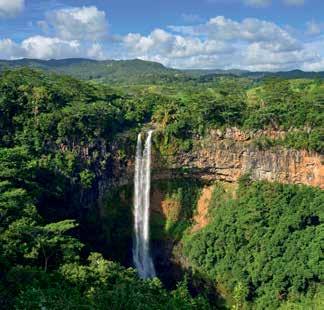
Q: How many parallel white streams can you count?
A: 2